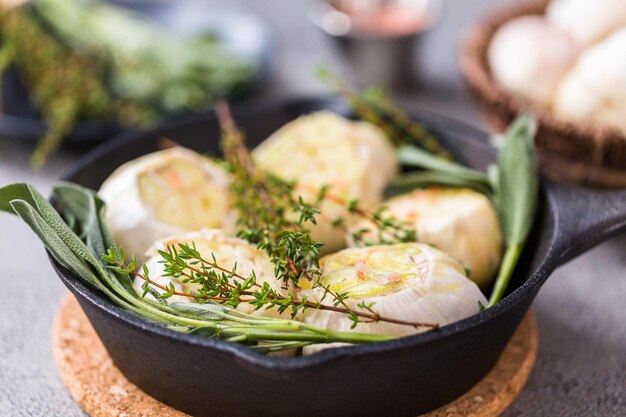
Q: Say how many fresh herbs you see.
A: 2